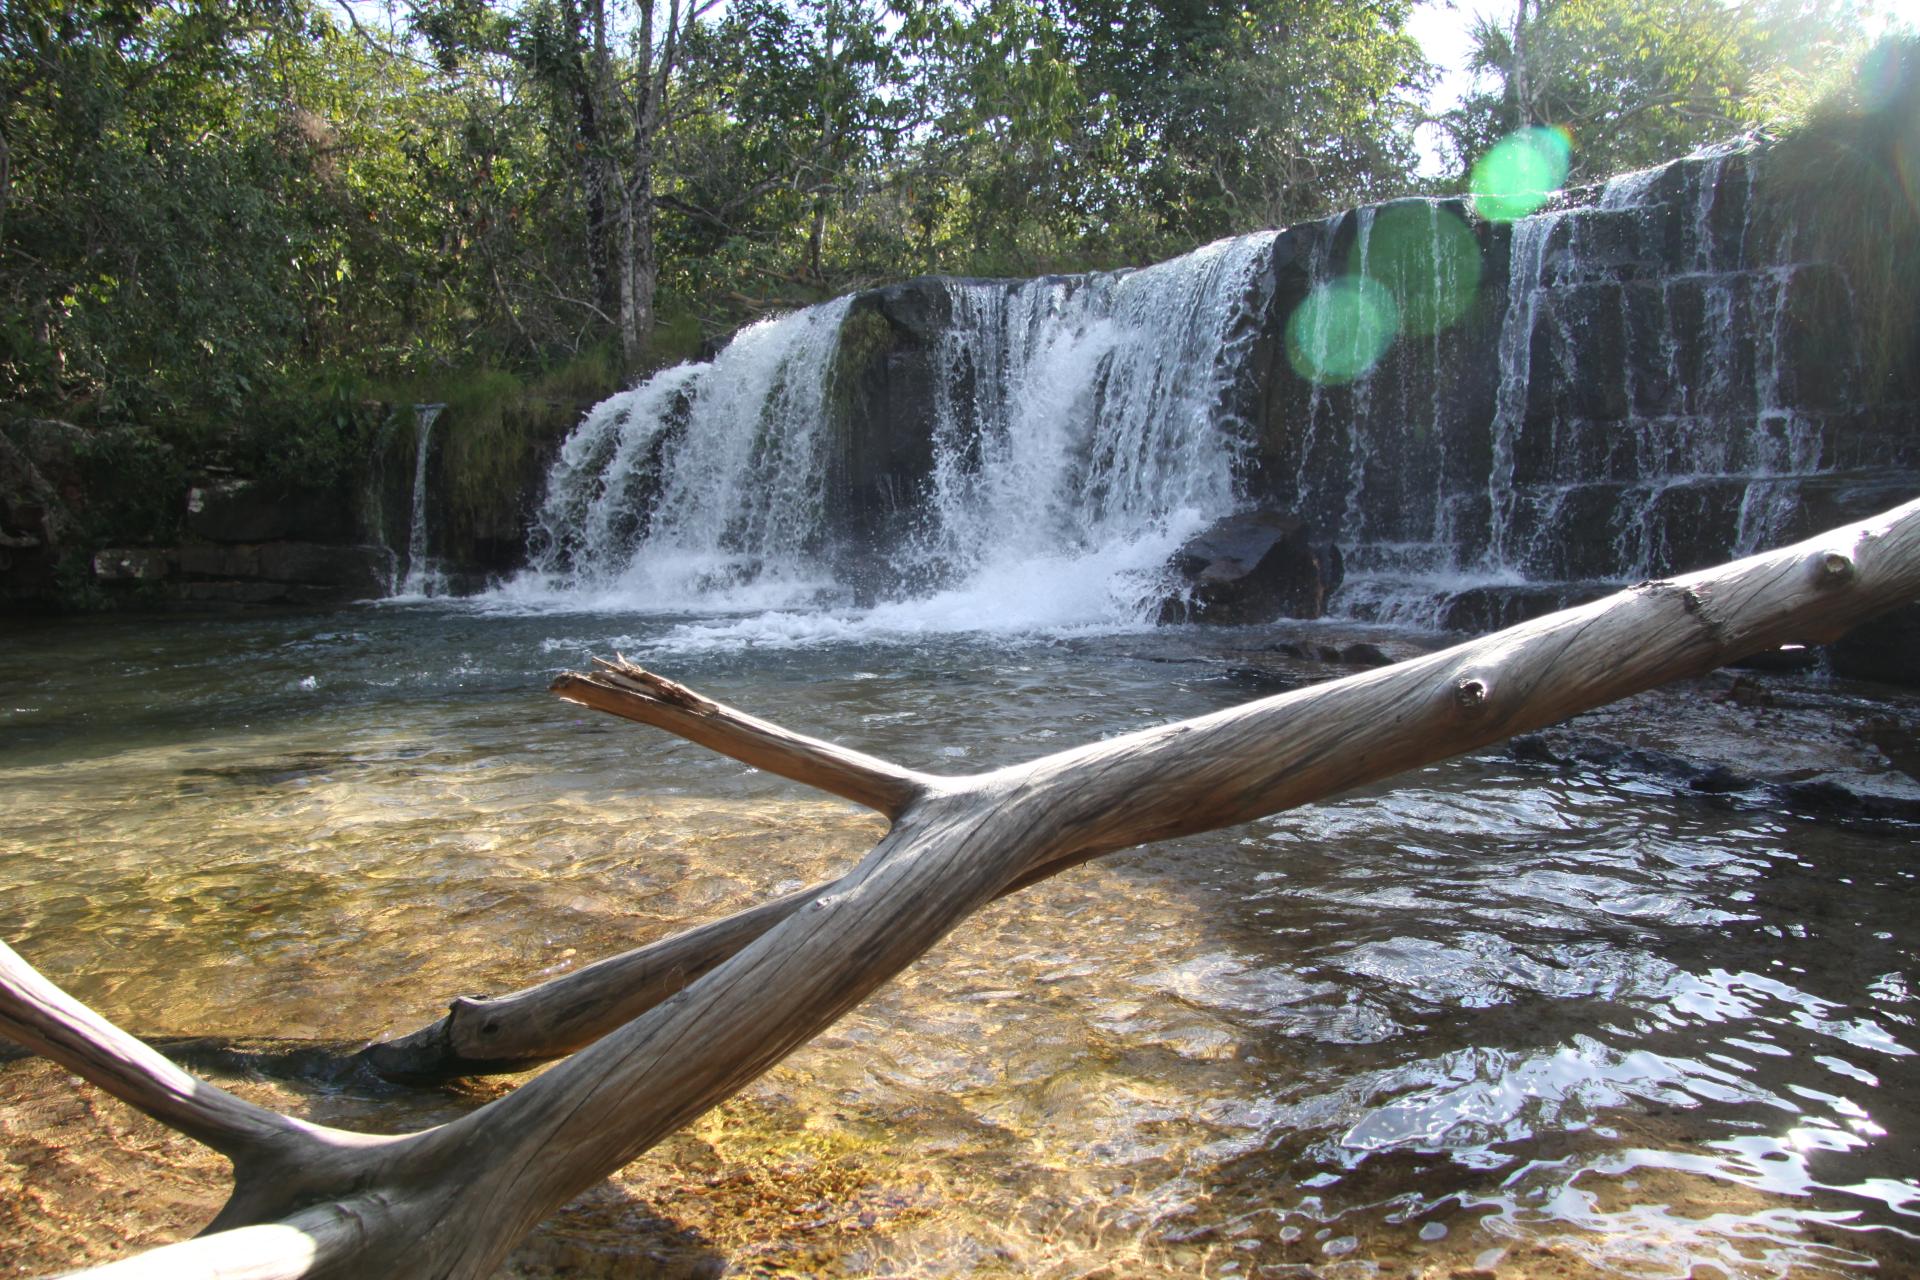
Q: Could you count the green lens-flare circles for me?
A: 3